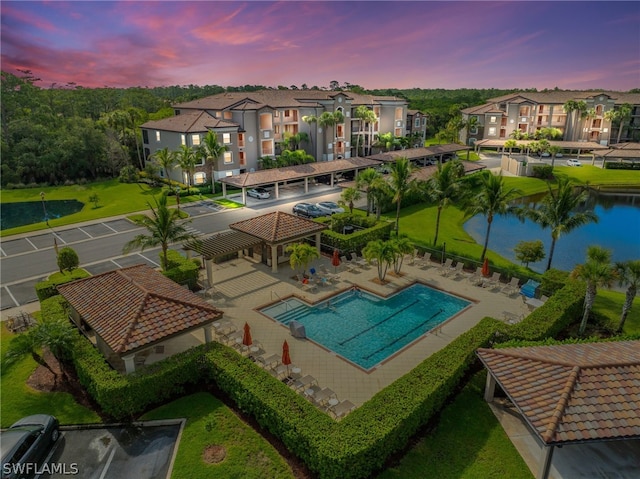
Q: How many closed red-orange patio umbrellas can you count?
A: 4